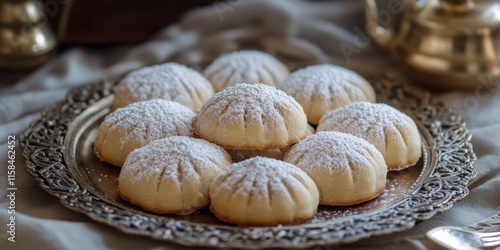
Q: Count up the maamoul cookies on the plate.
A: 9